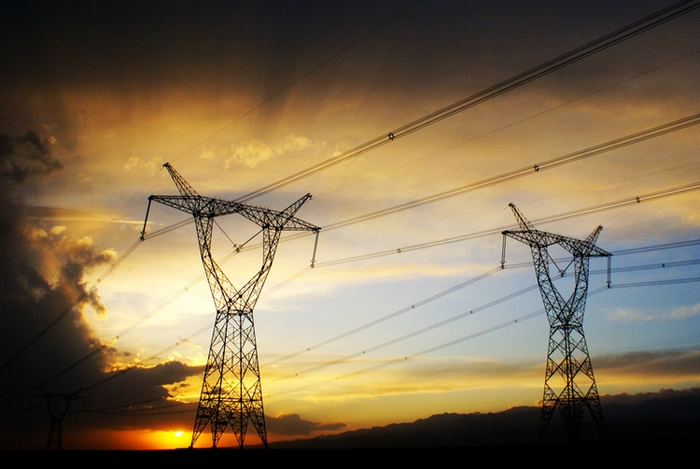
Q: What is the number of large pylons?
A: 2